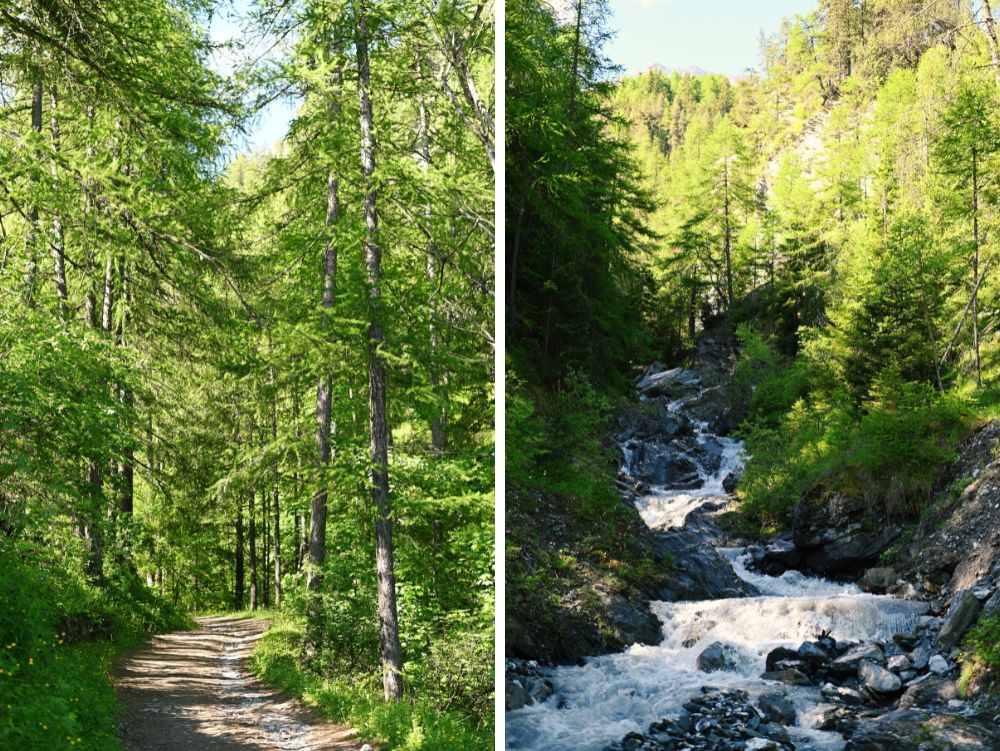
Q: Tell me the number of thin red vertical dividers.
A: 0